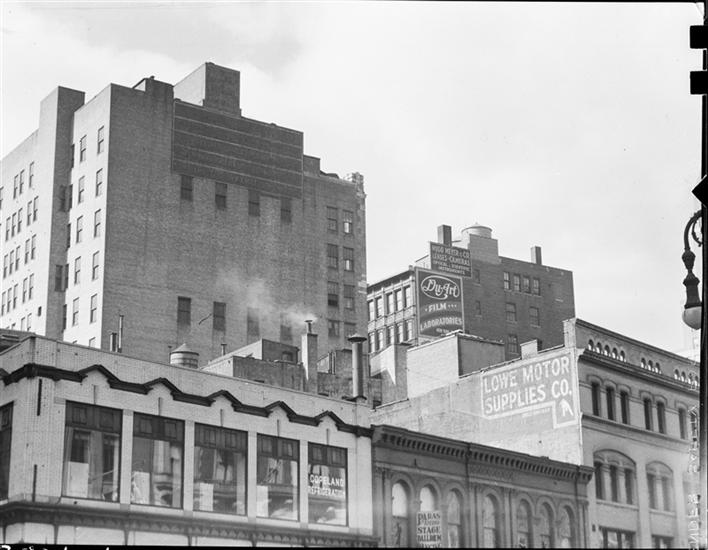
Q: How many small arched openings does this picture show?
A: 12